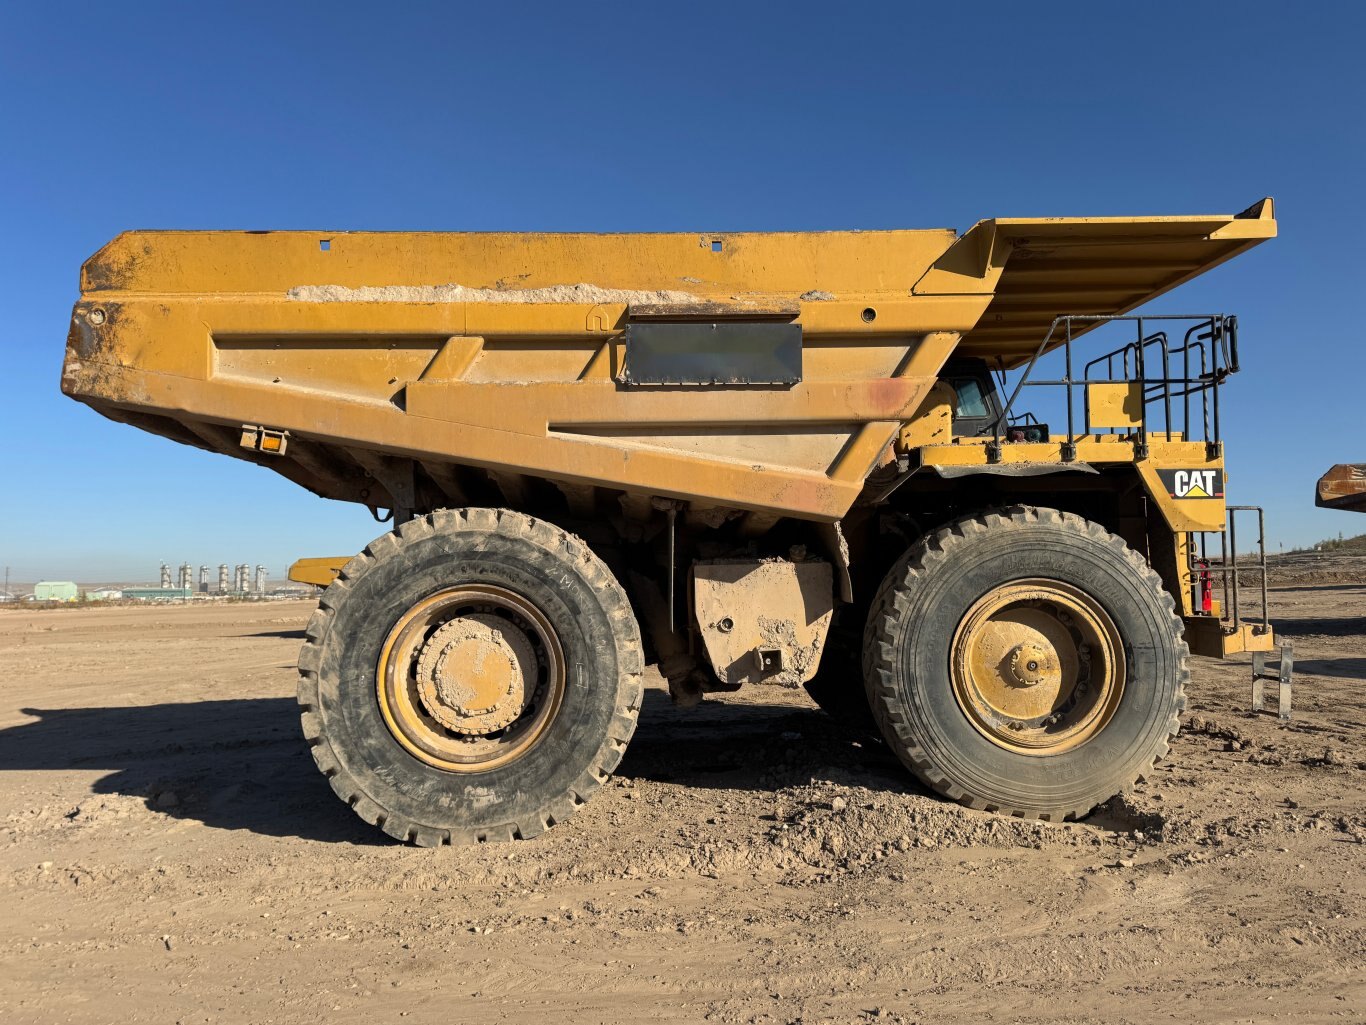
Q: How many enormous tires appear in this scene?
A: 2